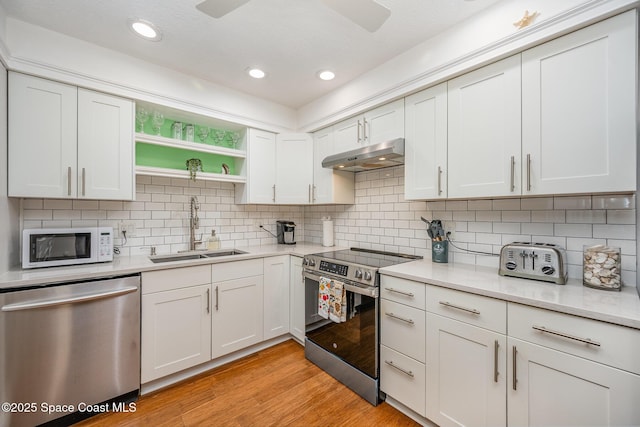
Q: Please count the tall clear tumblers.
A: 2